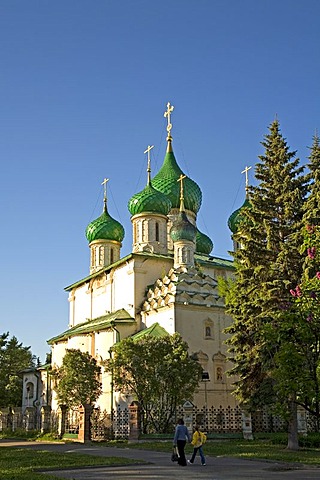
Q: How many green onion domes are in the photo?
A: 6